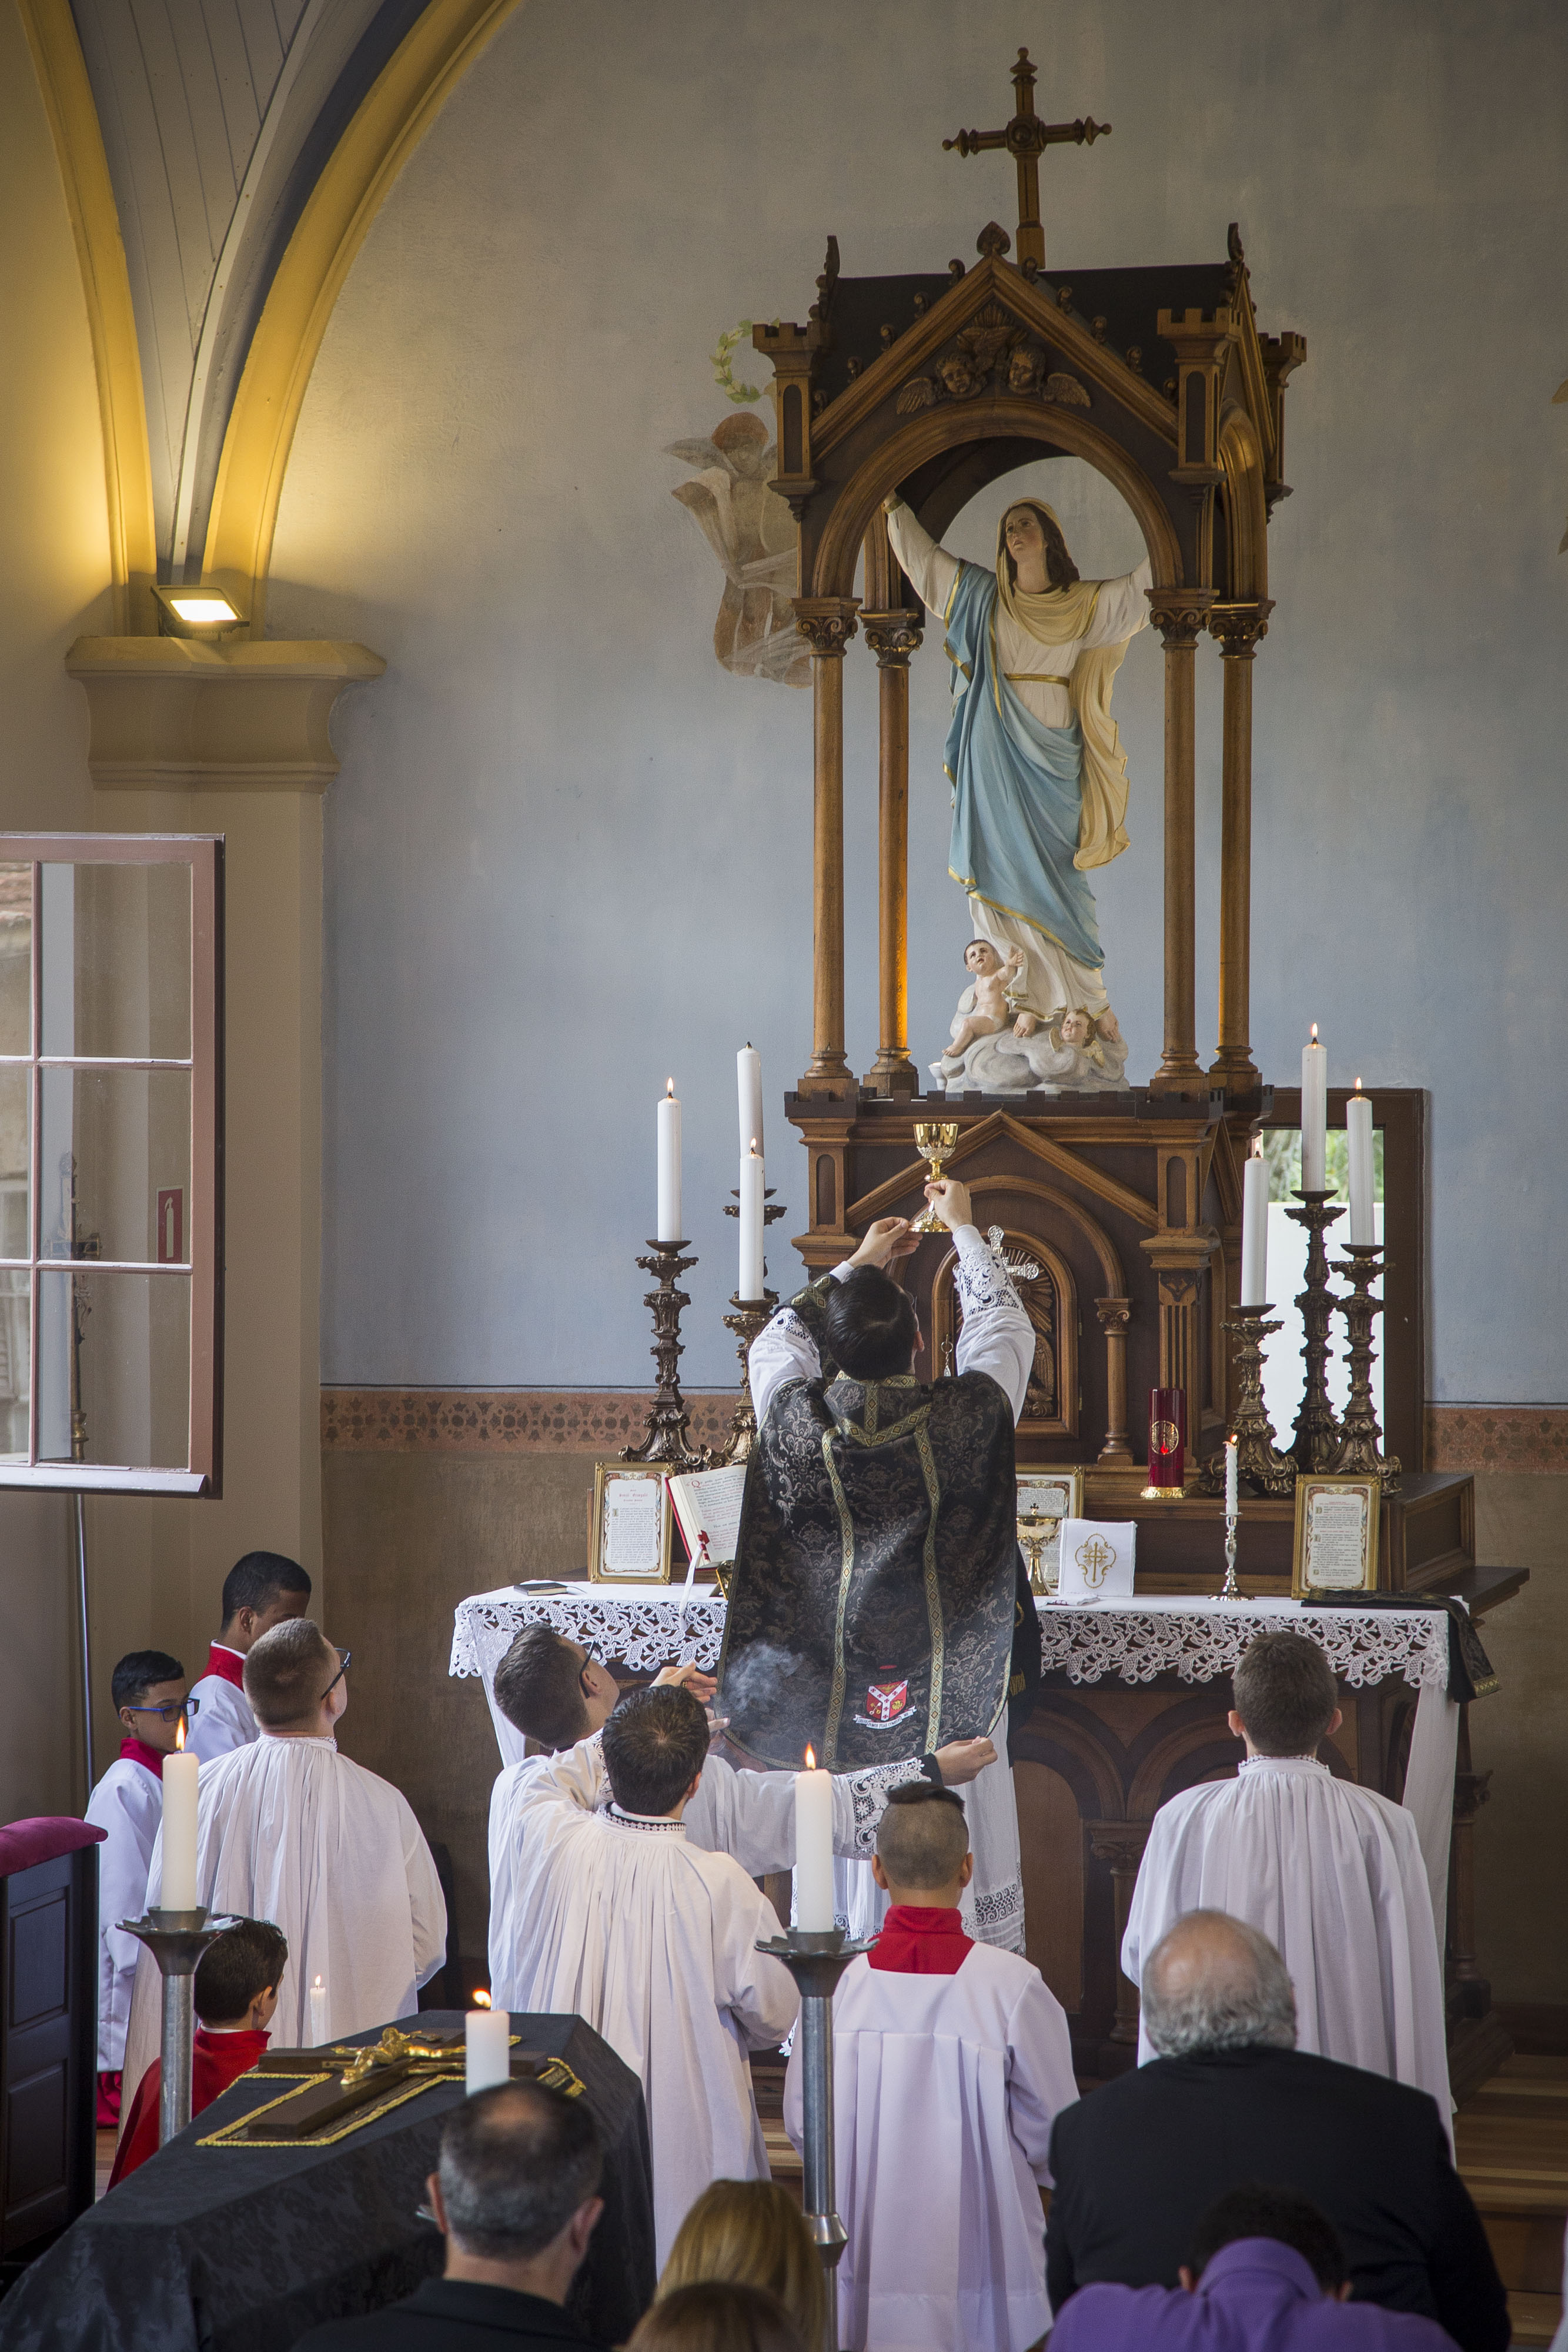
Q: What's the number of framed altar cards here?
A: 3